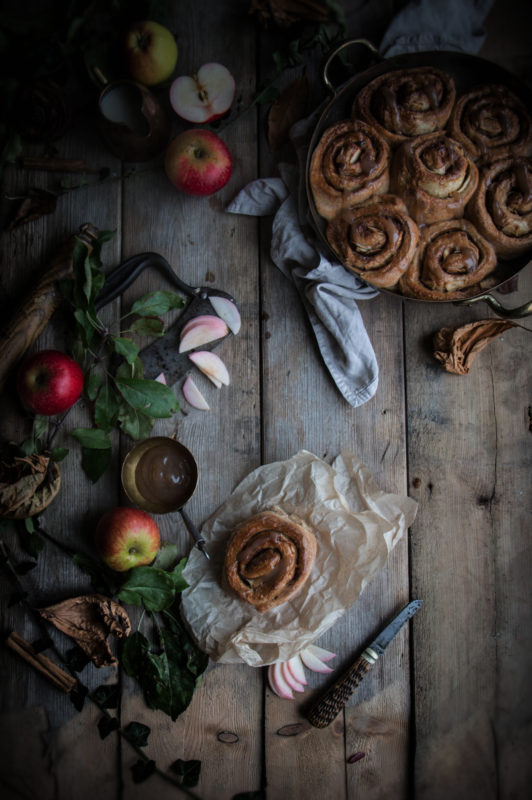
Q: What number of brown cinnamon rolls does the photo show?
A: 8